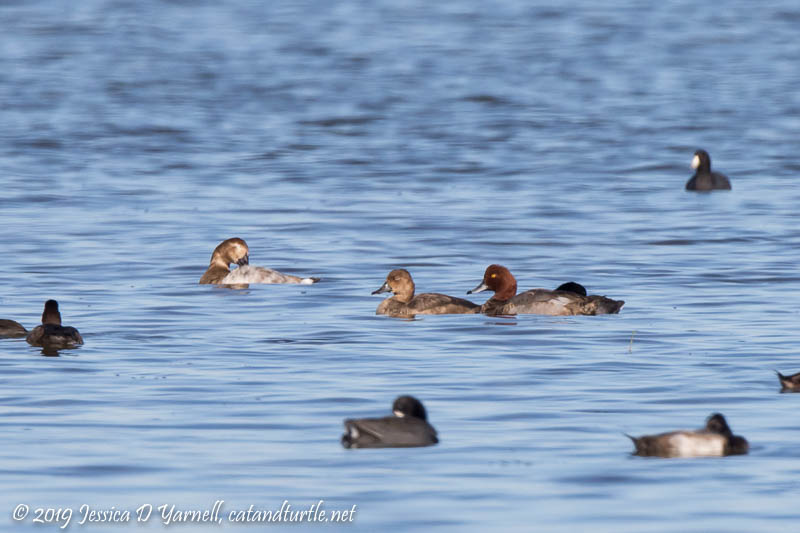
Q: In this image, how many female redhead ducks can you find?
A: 1